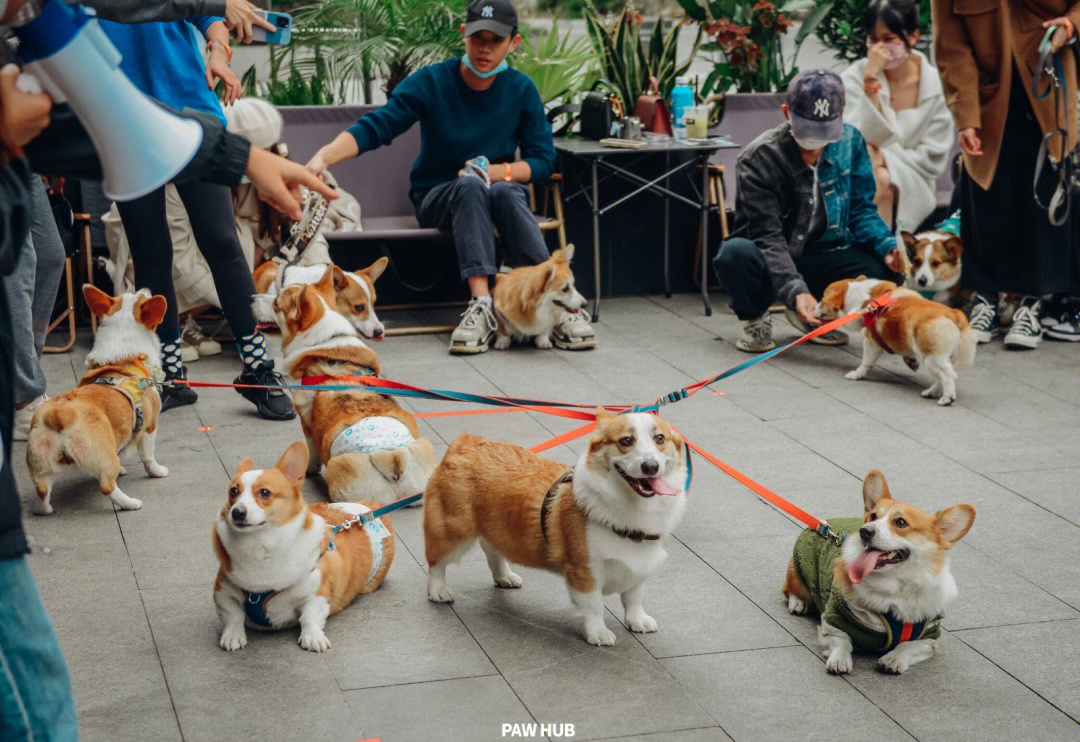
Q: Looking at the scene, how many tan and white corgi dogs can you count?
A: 9